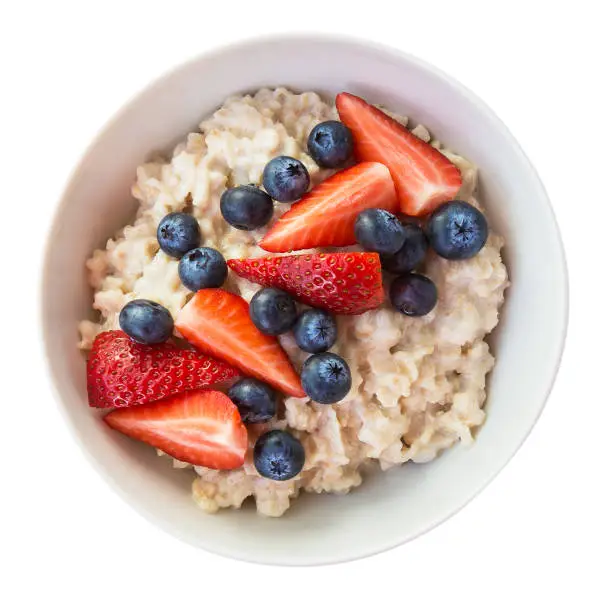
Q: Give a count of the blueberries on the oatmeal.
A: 15